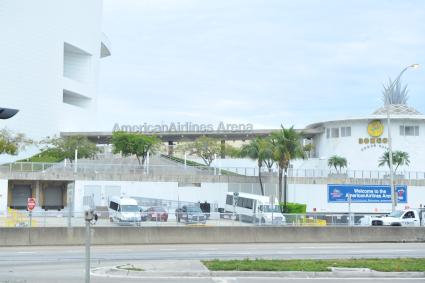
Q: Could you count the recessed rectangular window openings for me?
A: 2